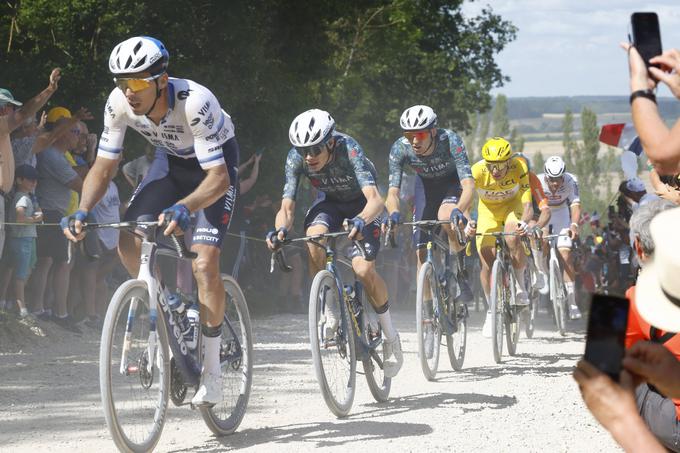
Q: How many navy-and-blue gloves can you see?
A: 6